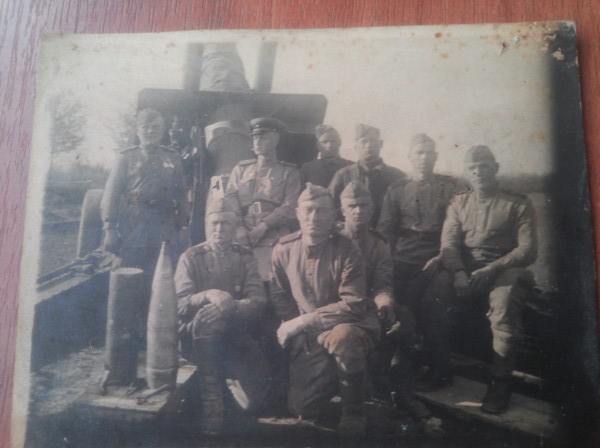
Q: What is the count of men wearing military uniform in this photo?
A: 9